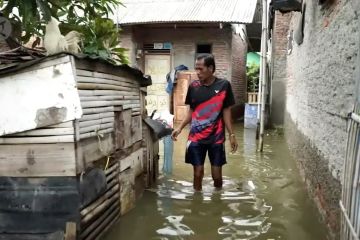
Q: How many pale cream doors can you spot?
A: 1